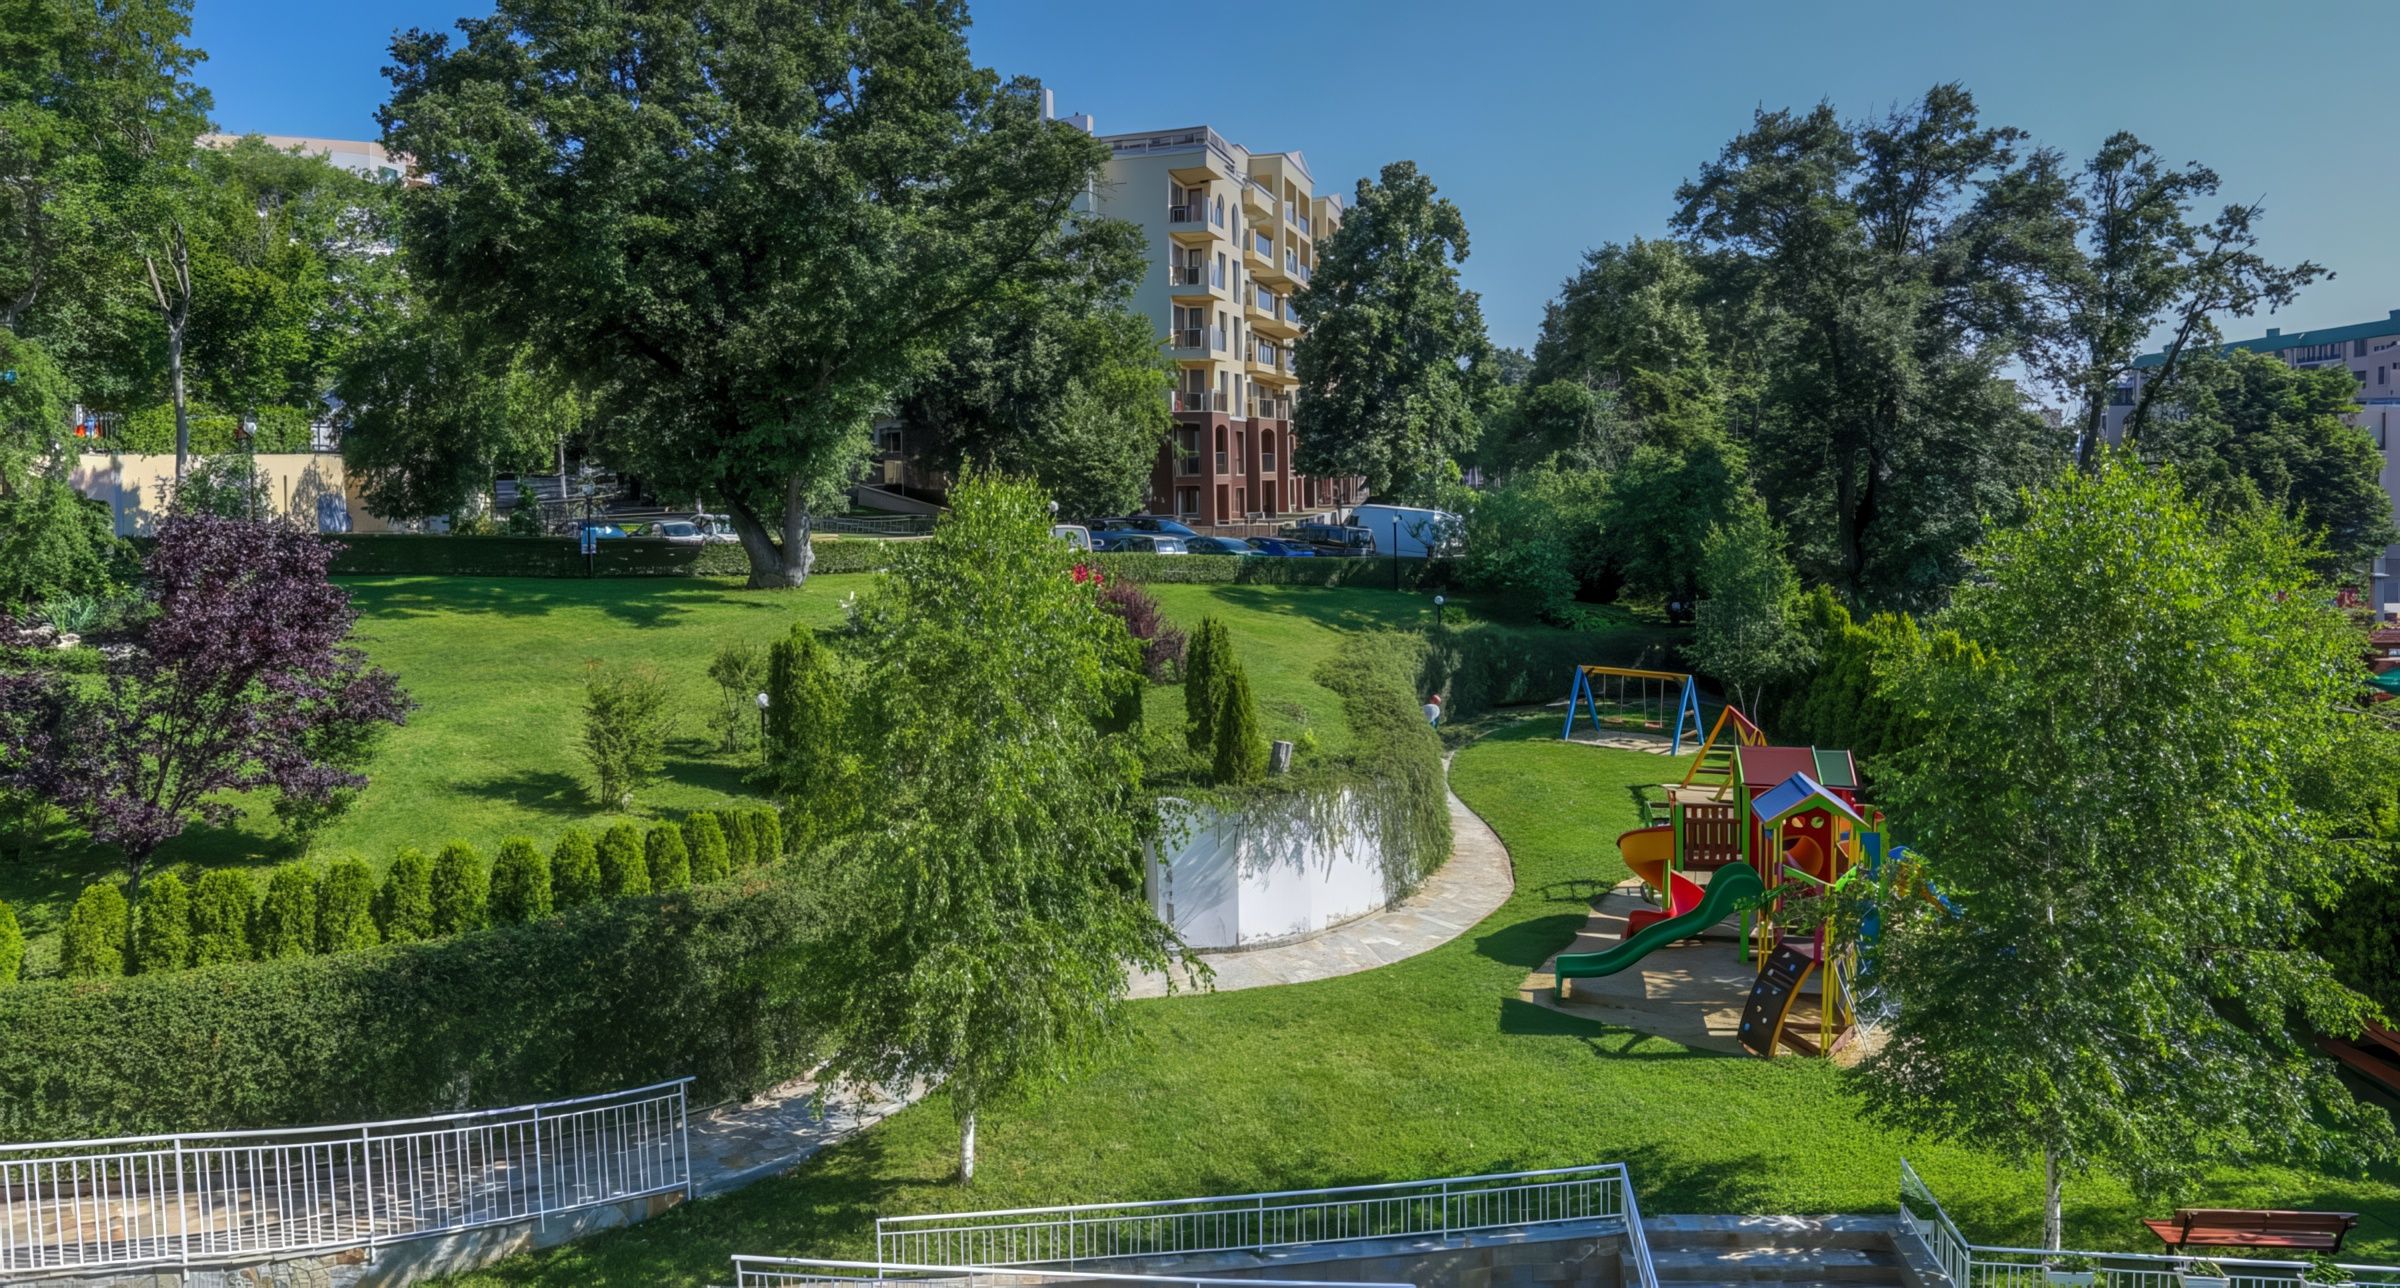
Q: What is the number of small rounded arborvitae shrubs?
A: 15